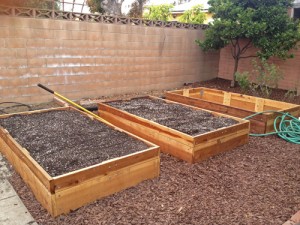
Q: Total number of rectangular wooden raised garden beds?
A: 3